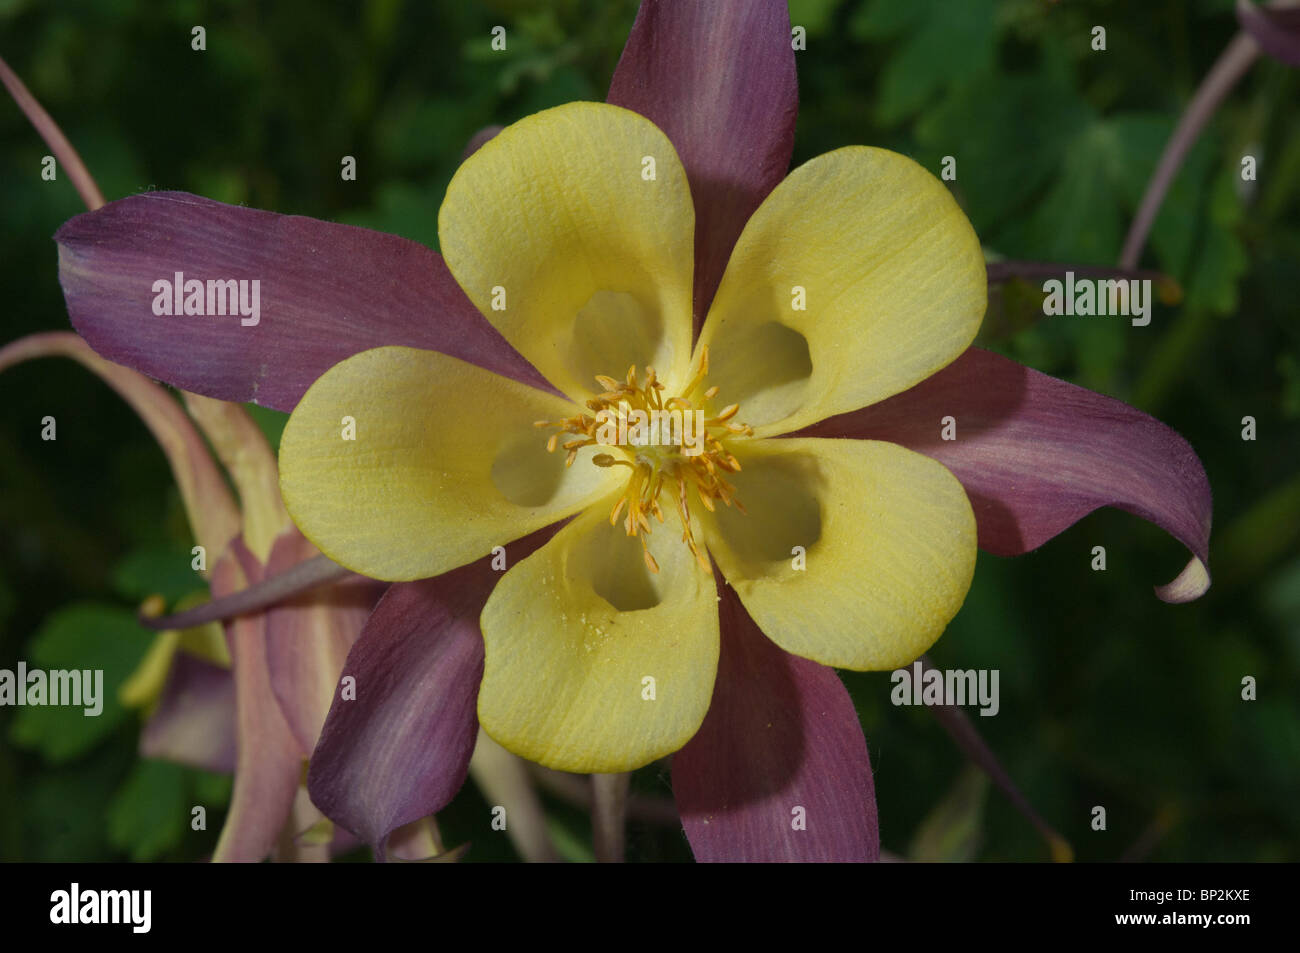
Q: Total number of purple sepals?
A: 5